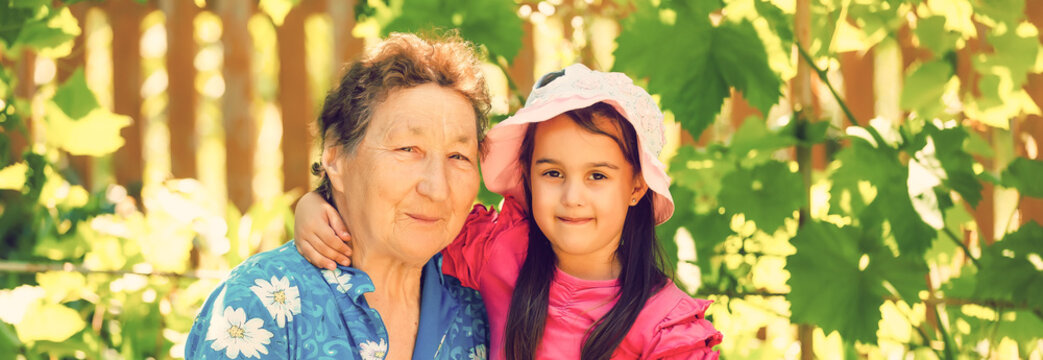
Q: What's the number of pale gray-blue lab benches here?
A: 0